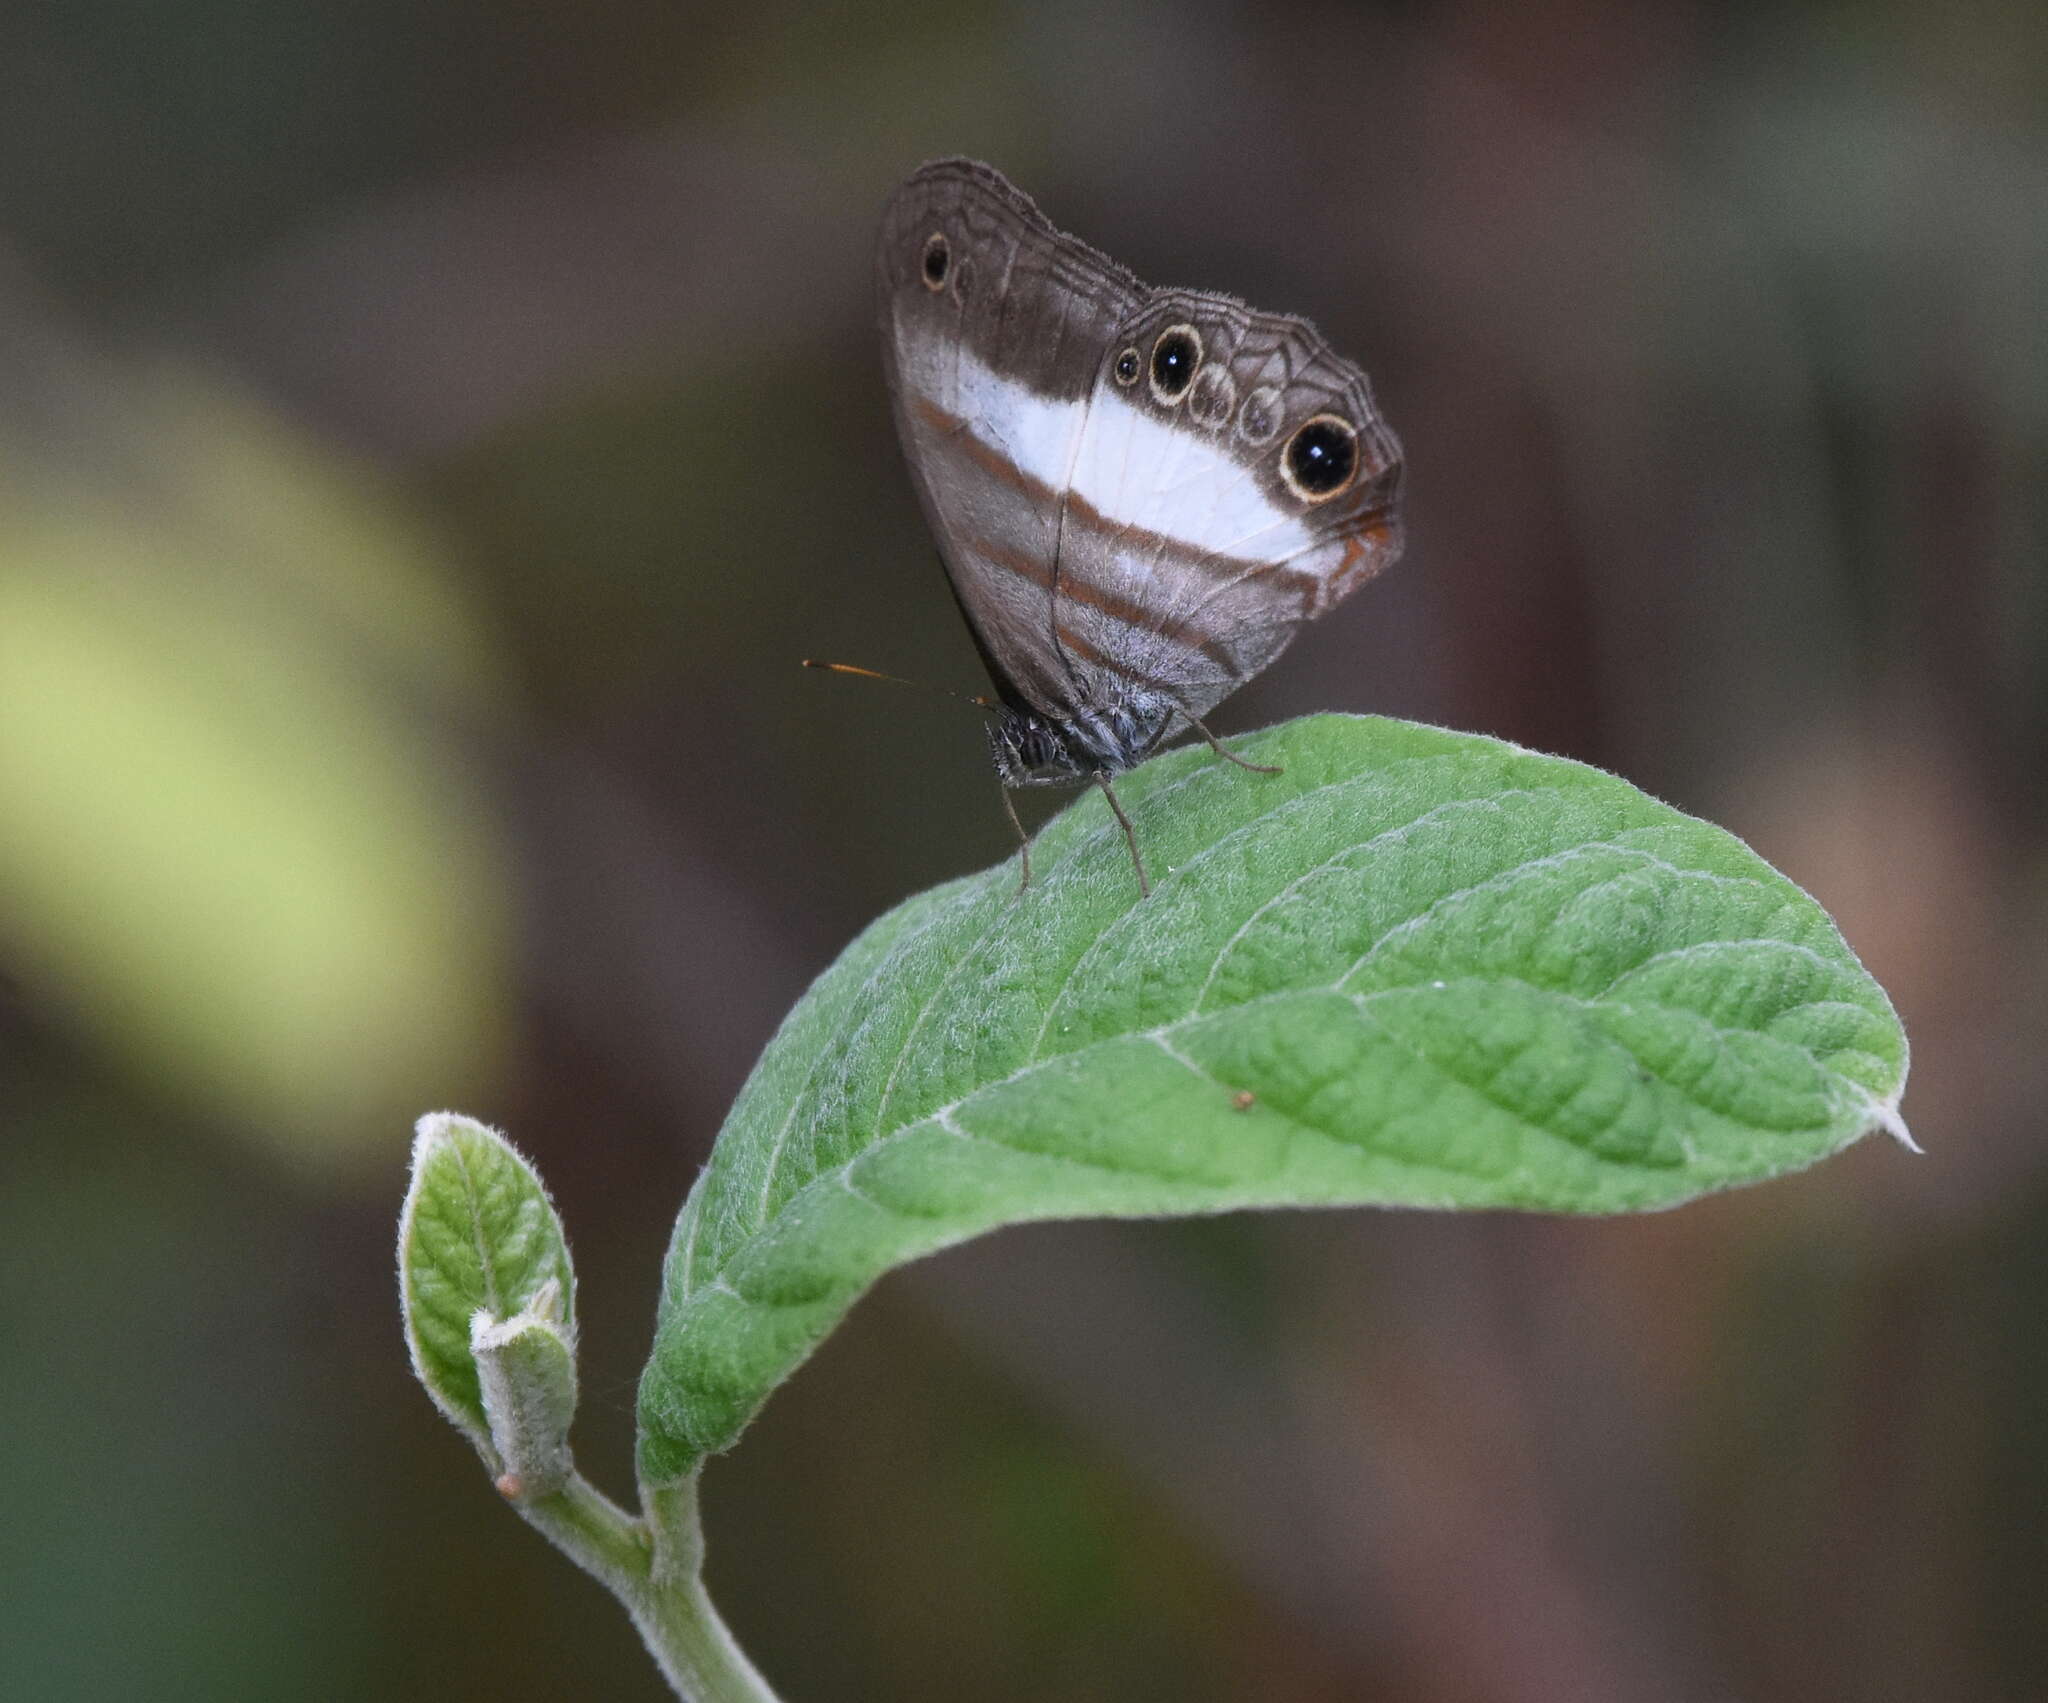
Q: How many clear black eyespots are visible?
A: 4